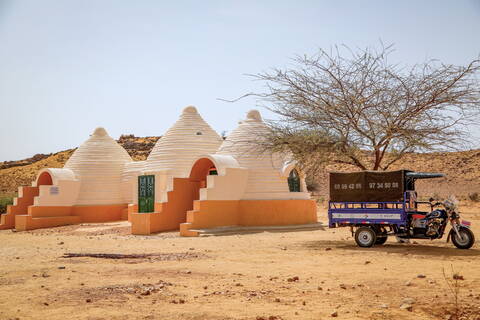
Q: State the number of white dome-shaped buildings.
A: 3